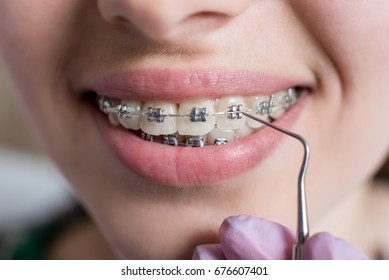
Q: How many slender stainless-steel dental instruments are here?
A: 1